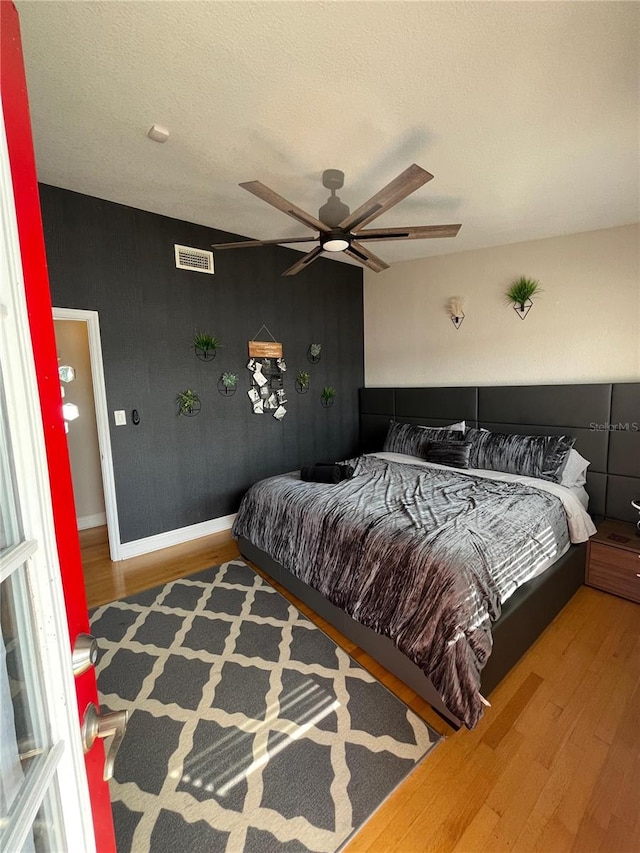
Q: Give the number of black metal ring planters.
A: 6